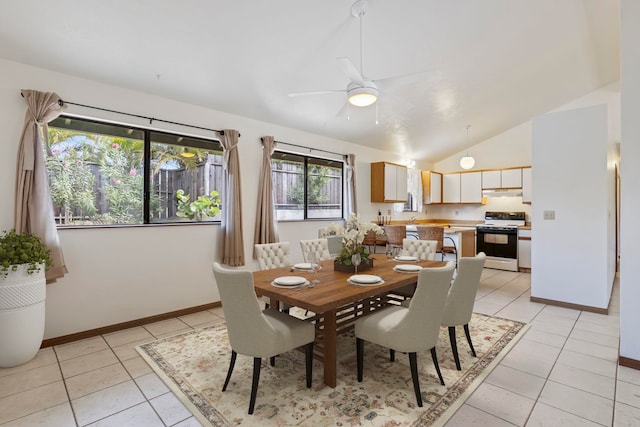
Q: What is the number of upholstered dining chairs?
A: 6